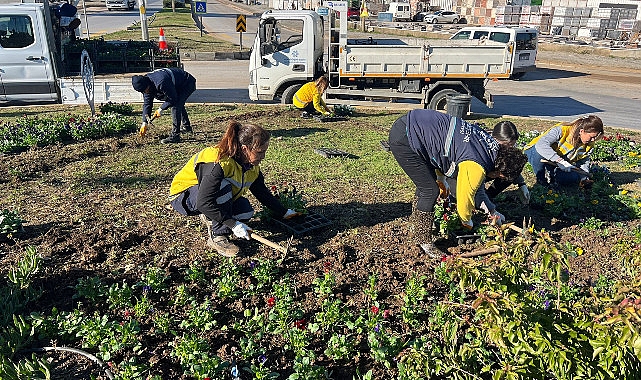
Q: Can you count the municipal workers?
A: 6